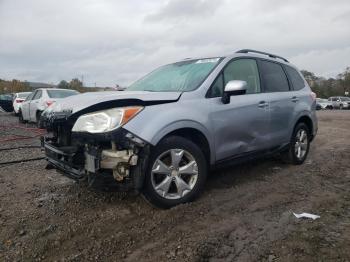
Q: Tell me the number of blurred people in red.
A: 0